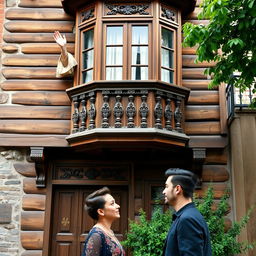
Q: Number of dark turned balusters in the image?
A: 10